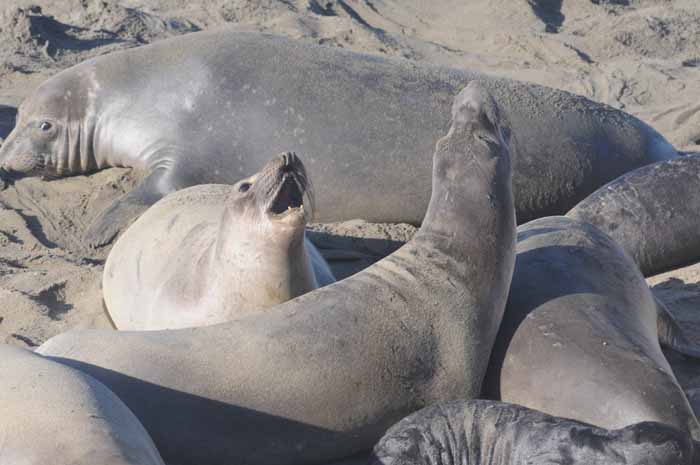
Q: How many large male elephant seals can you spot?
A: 0